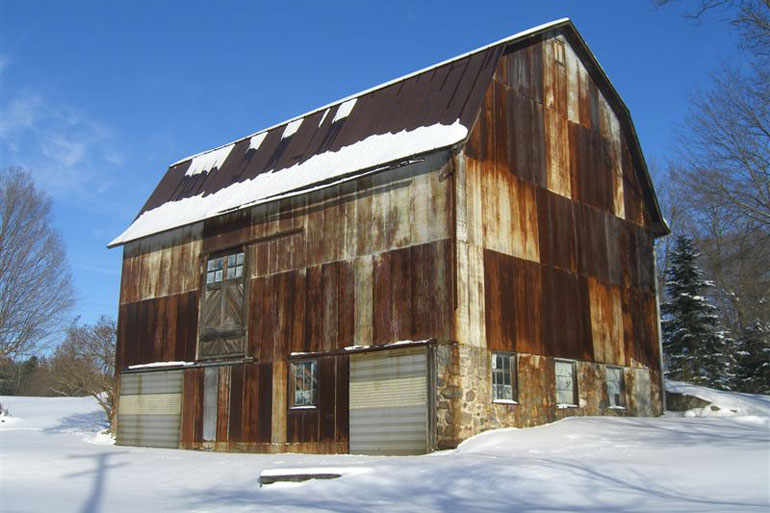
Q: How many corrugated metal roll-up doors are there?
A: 2